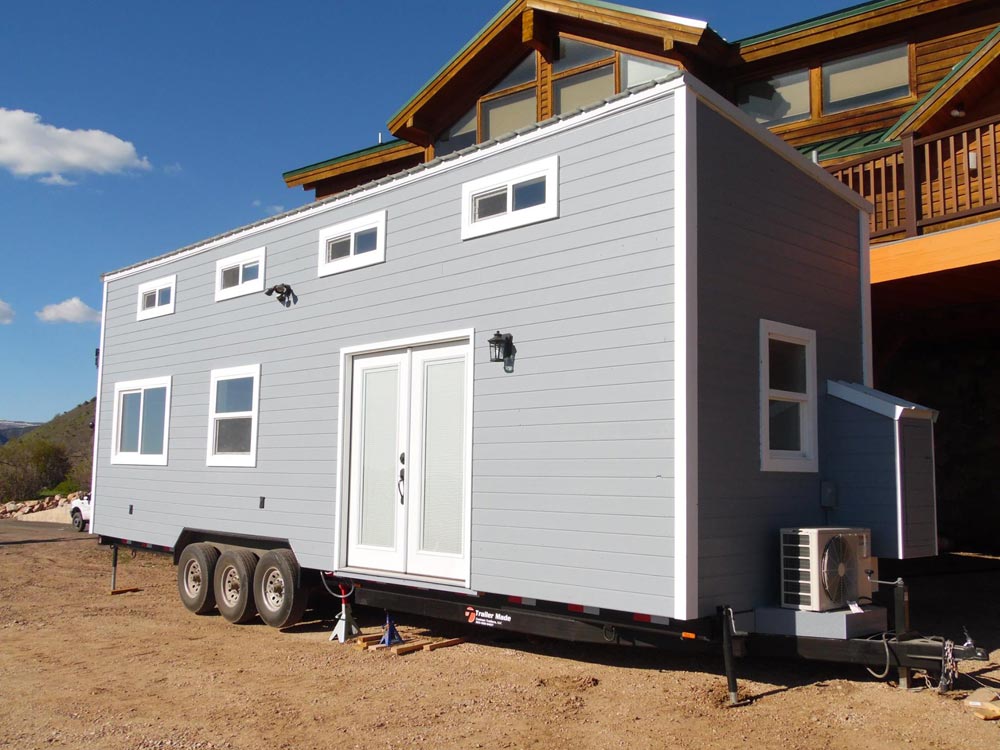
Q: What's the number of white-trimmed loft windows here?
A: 4